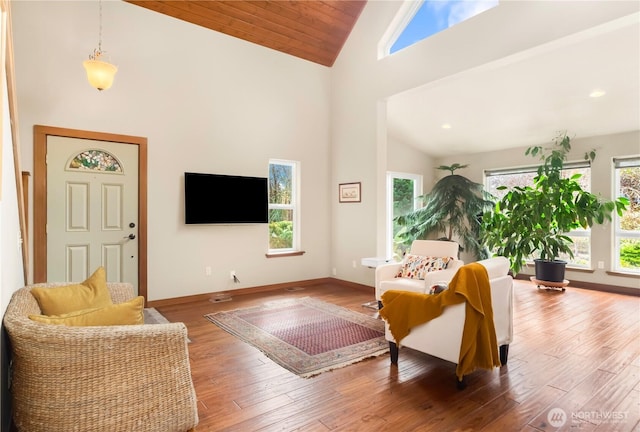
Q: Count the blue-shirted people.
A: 0